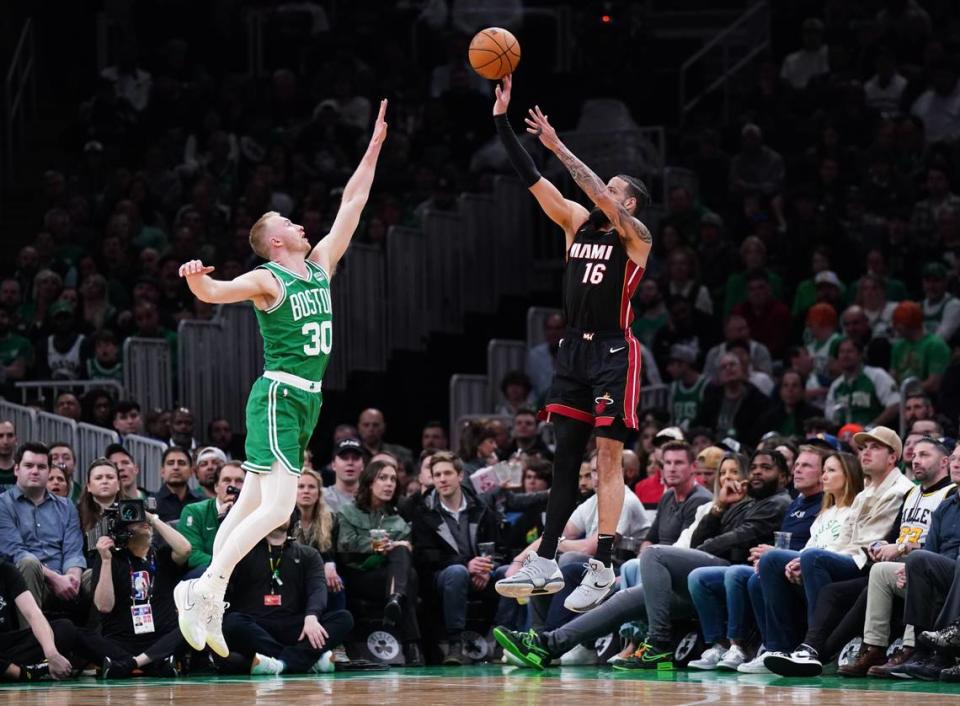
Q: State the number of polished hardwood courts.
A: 1